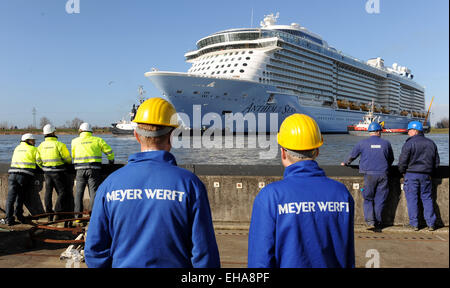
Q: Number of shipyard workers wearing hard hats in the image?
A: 7